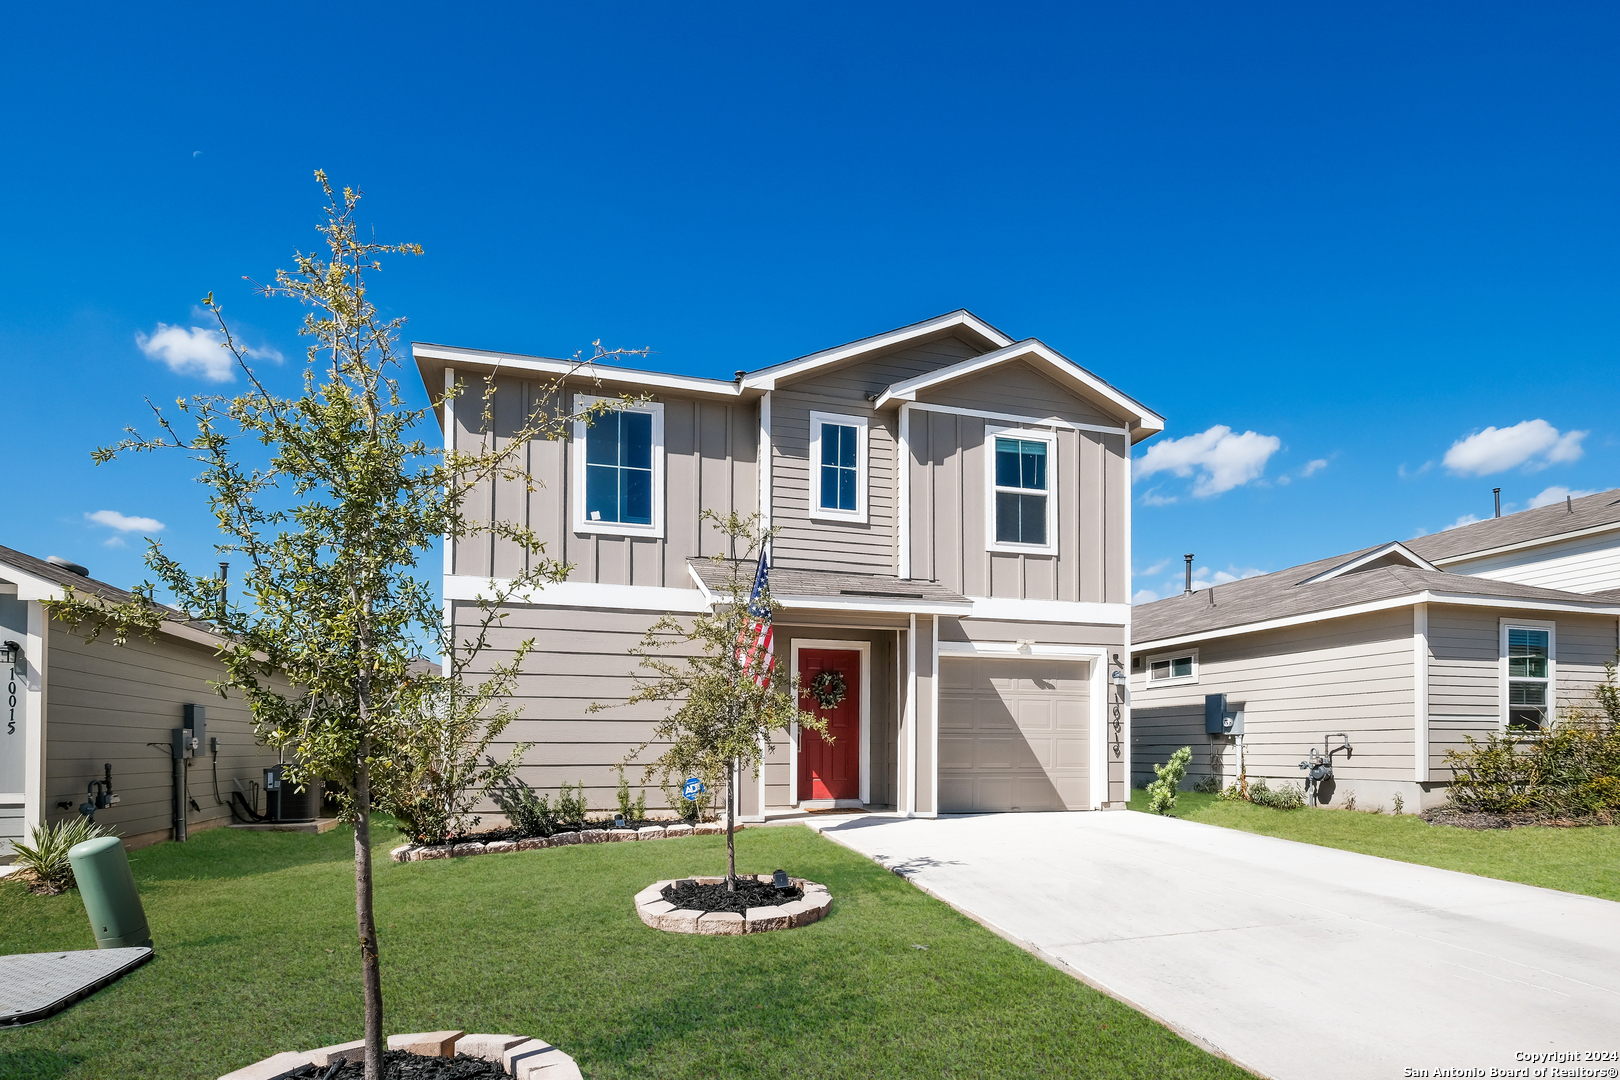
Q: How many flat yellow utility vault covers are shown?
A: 0